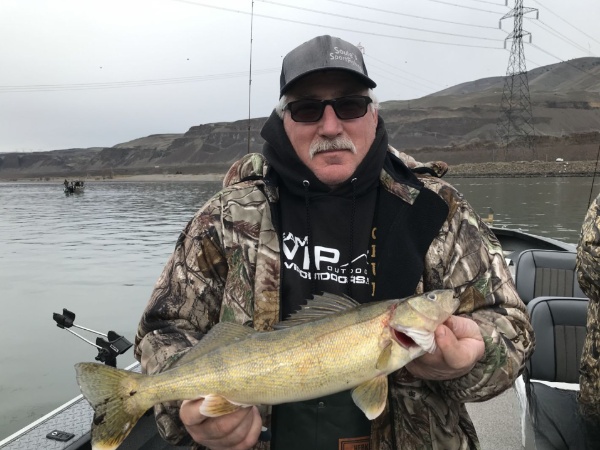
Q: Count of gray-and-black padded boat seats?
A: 2